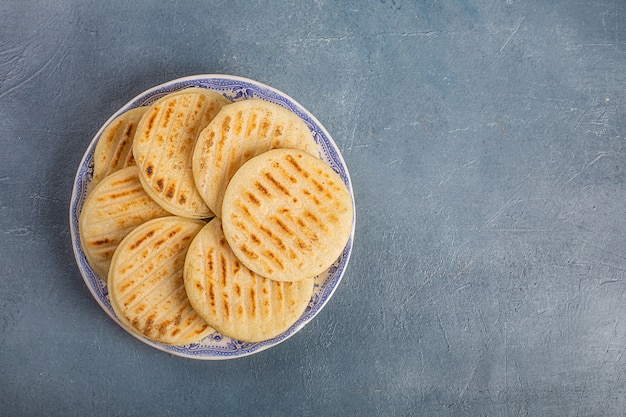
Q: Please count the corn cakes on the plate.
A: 7